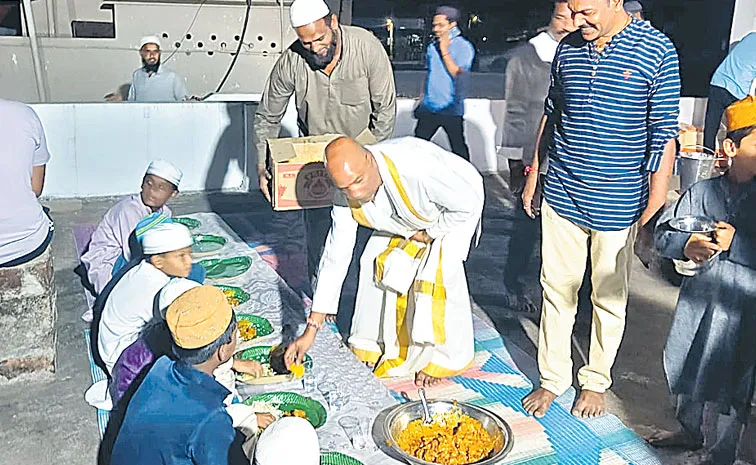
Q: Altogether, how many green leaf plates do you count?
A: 8